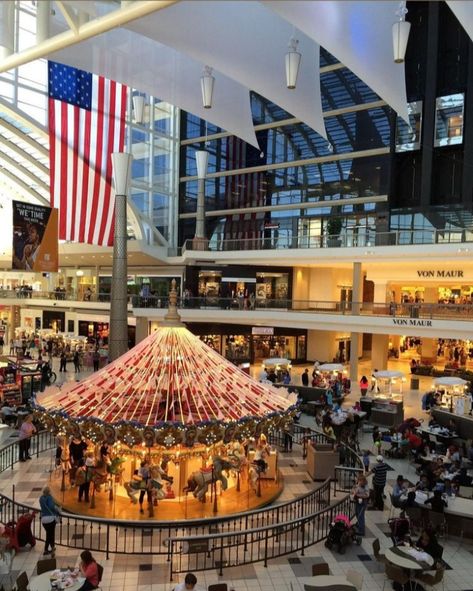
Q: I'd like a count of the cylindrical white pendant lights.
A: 4